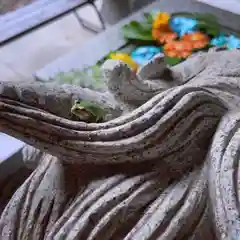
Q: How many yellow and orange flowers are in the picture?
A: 5